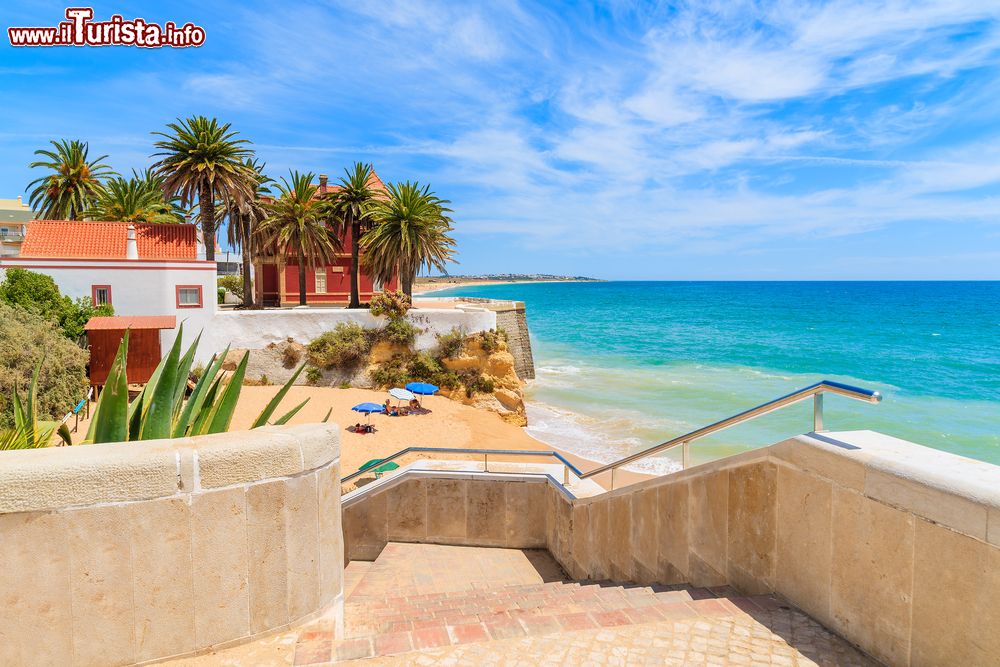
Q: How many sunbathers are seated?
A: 2